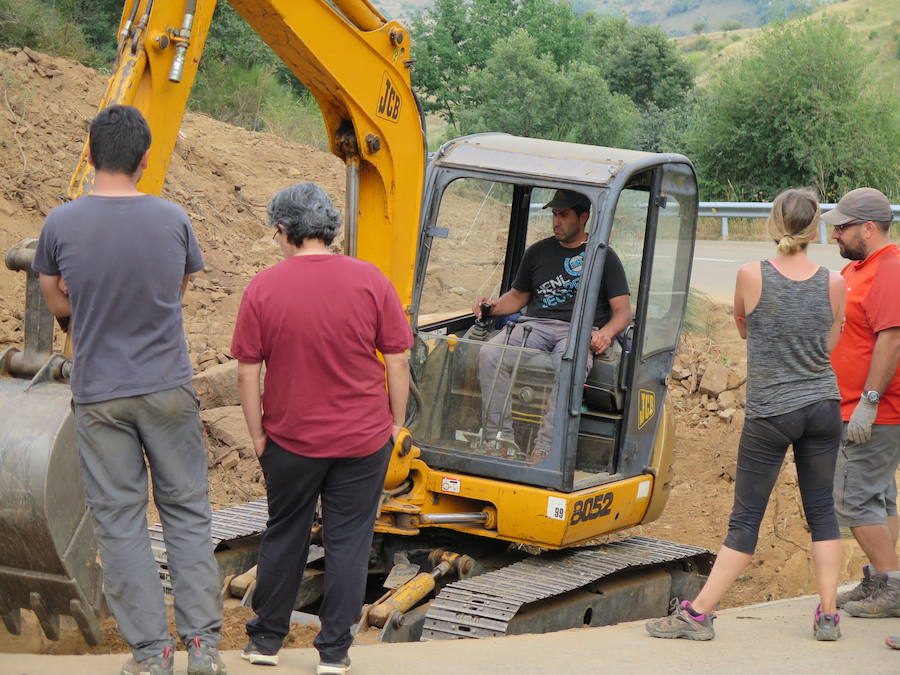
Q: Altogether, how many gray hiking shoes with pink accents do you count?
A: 2